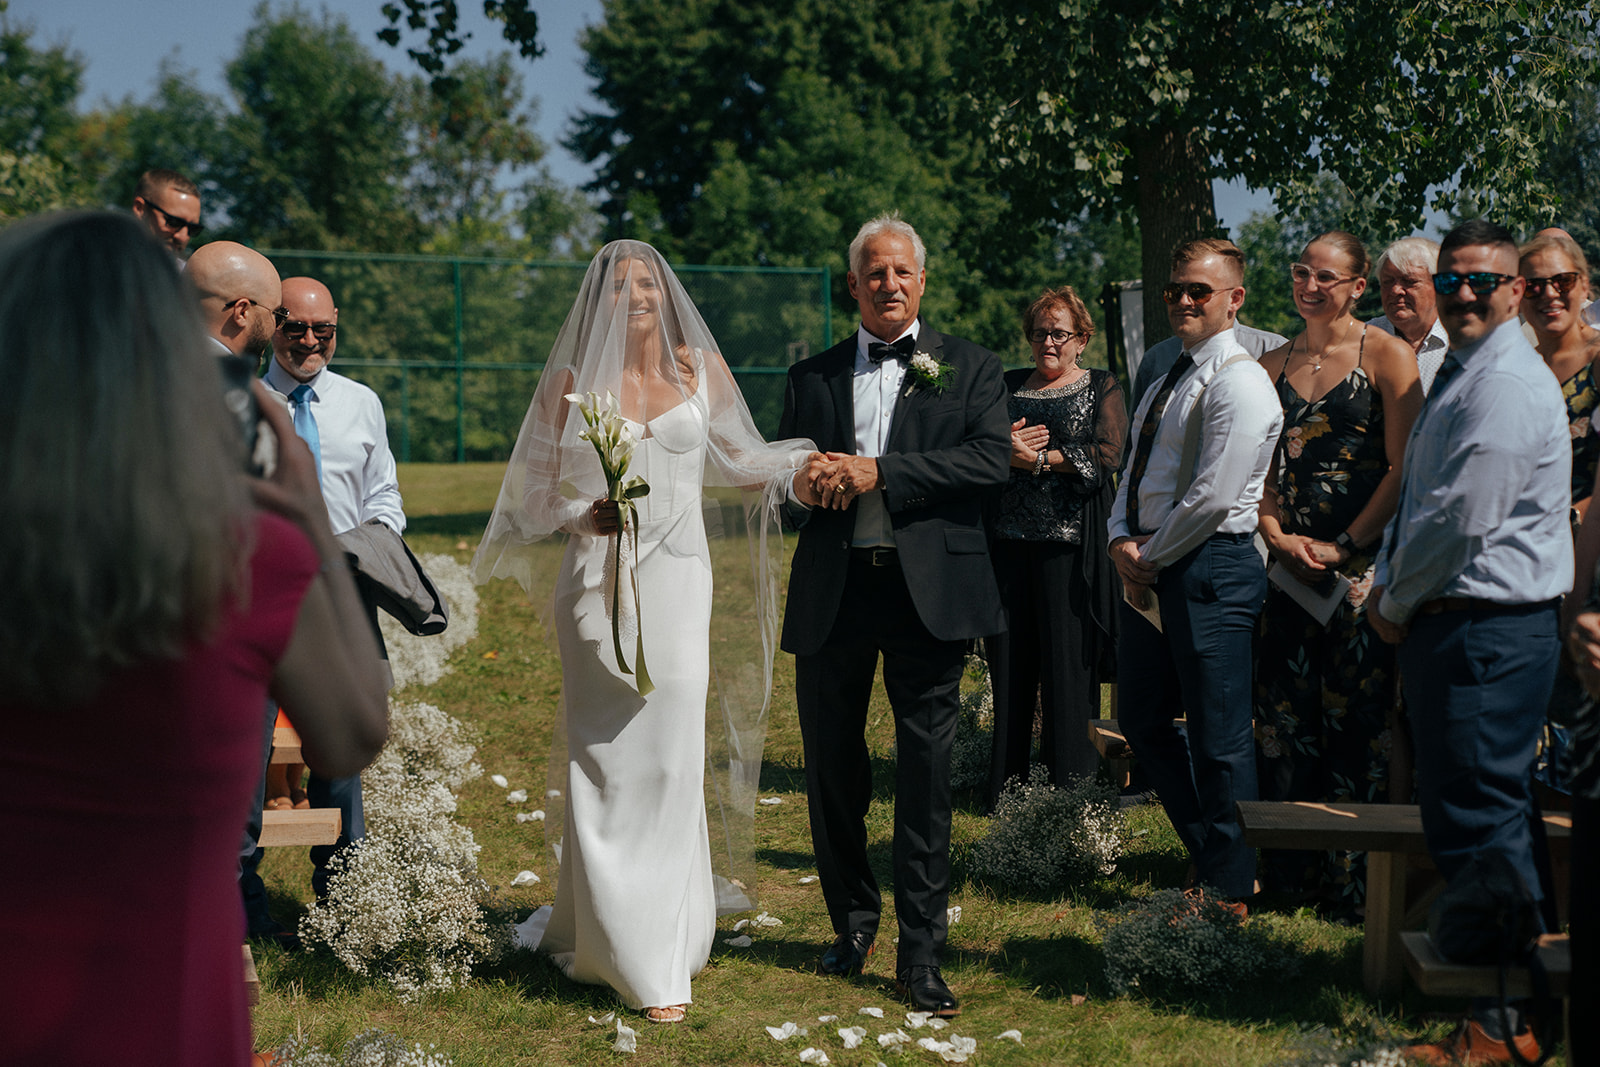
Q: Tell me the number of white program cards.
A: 2